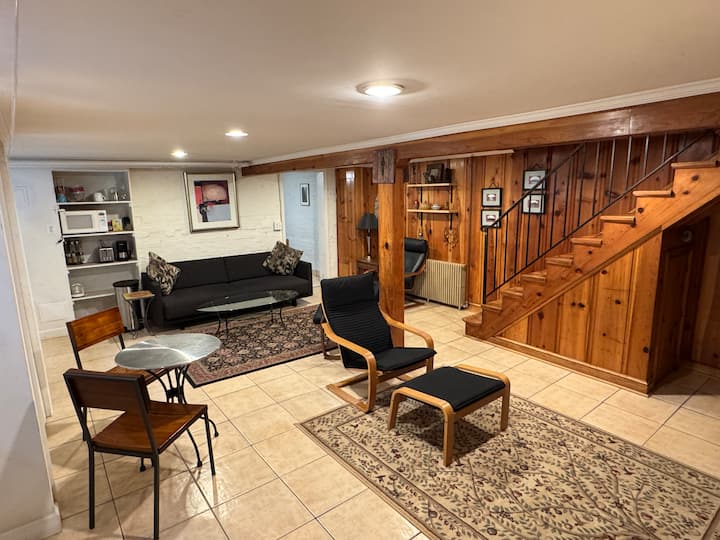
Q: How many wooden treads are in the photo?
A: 9